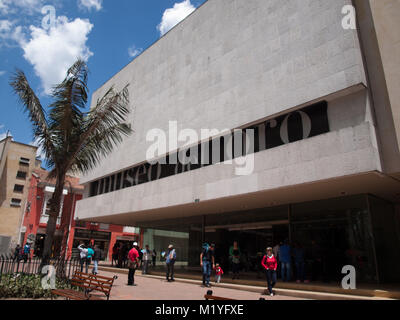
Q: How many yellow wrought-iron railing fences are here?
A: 0